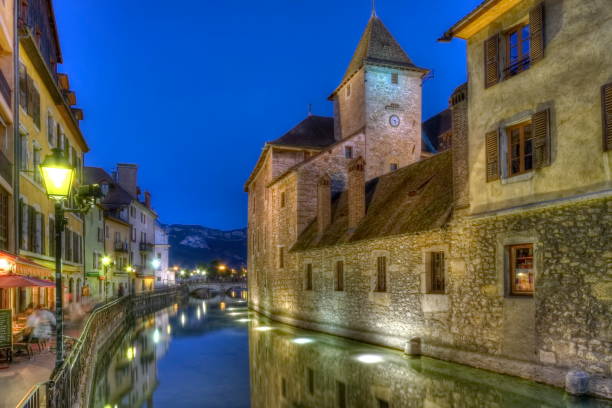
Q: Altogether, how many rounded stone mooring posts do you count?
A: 2